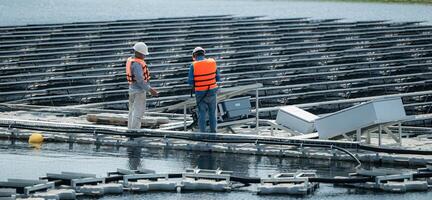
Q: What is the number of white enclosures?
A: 2